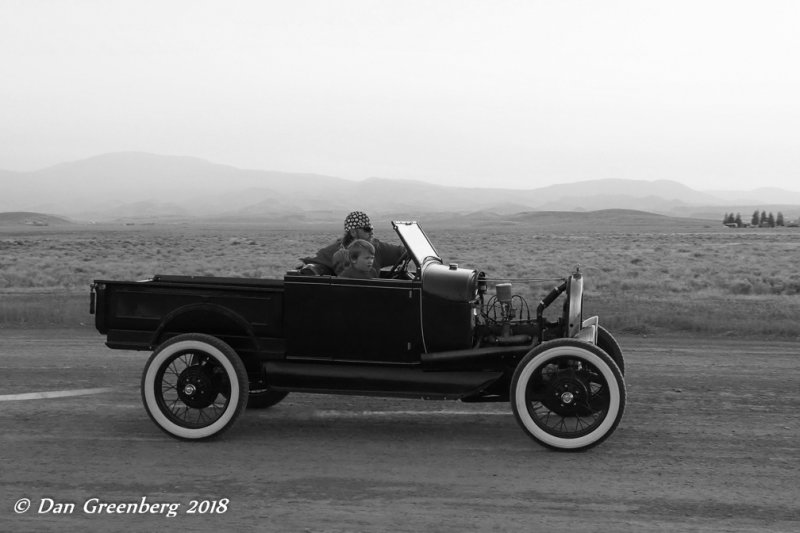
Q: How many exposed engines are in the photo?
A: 1